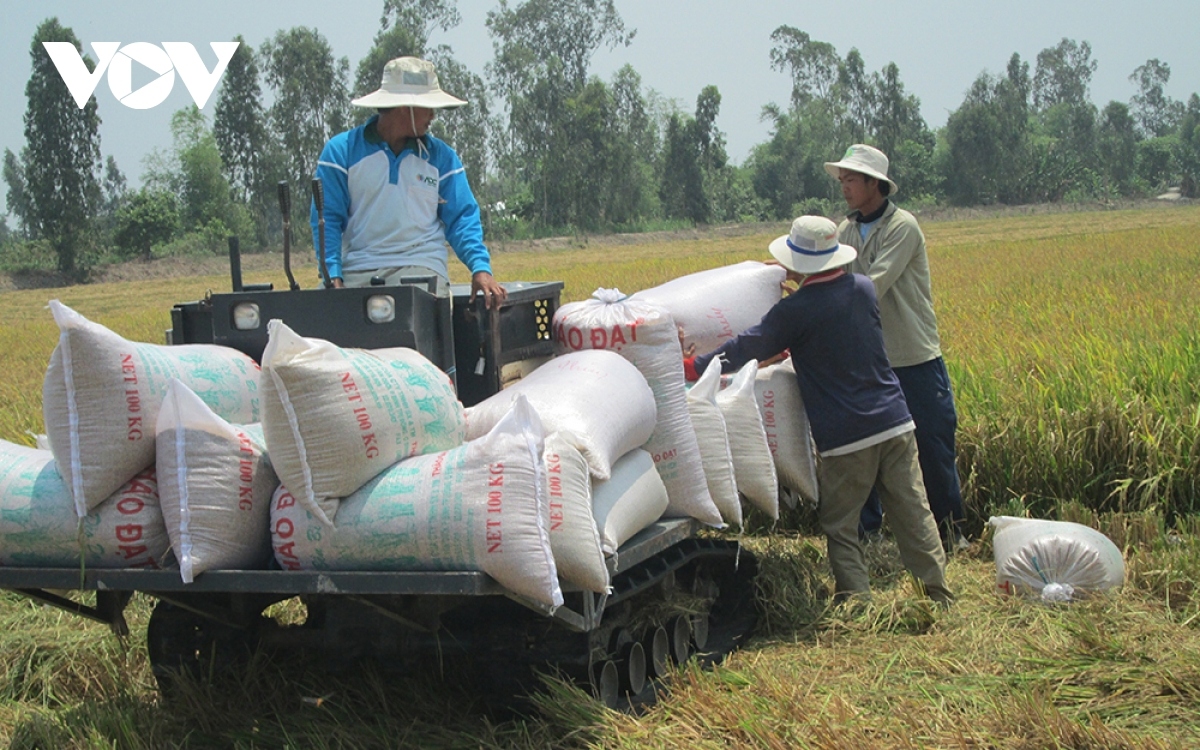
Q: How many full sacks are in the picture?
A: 14